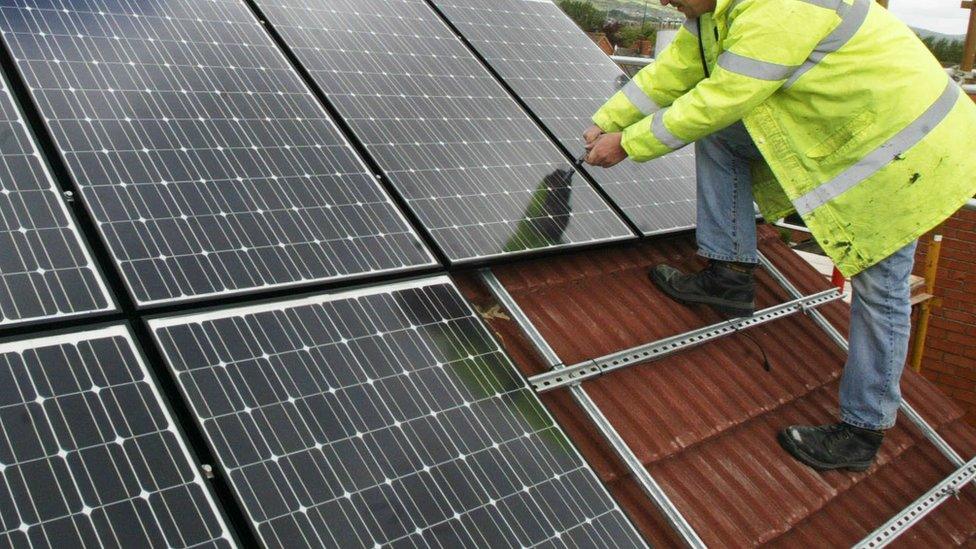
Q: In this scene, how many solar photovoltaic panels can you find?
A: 6